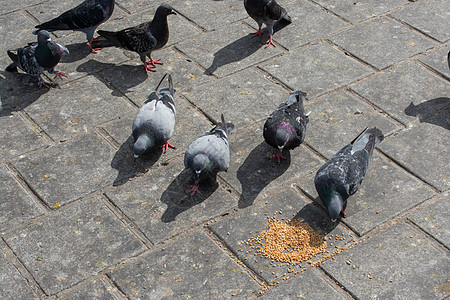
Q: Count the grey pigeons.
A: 2